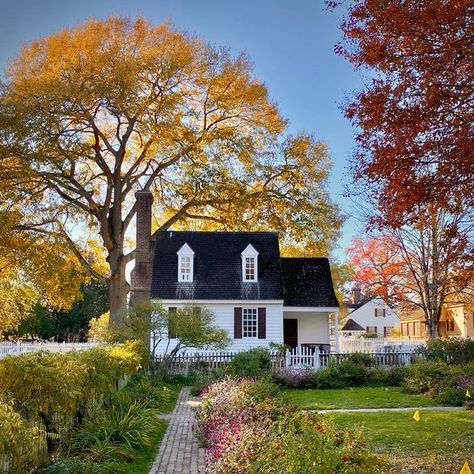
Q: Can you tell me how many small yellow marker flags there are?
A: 3